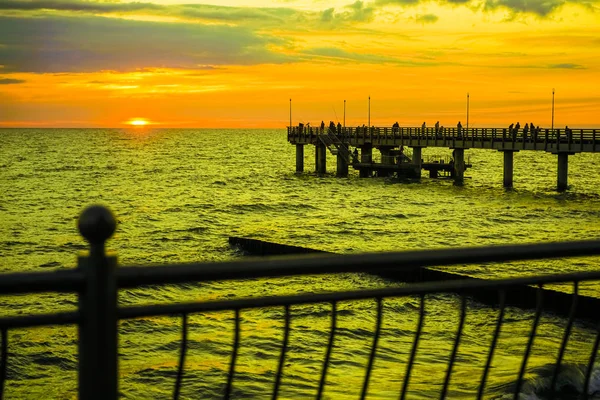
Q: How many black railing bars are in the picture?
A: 12